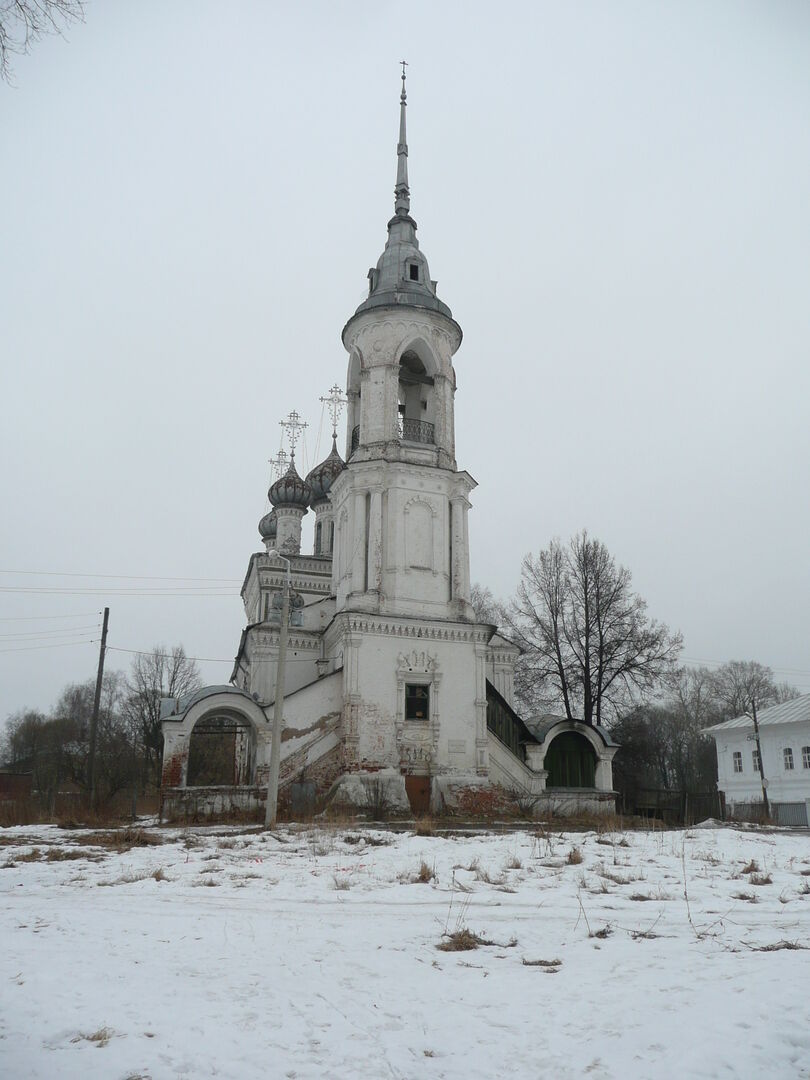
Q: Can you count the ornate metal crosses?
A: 3